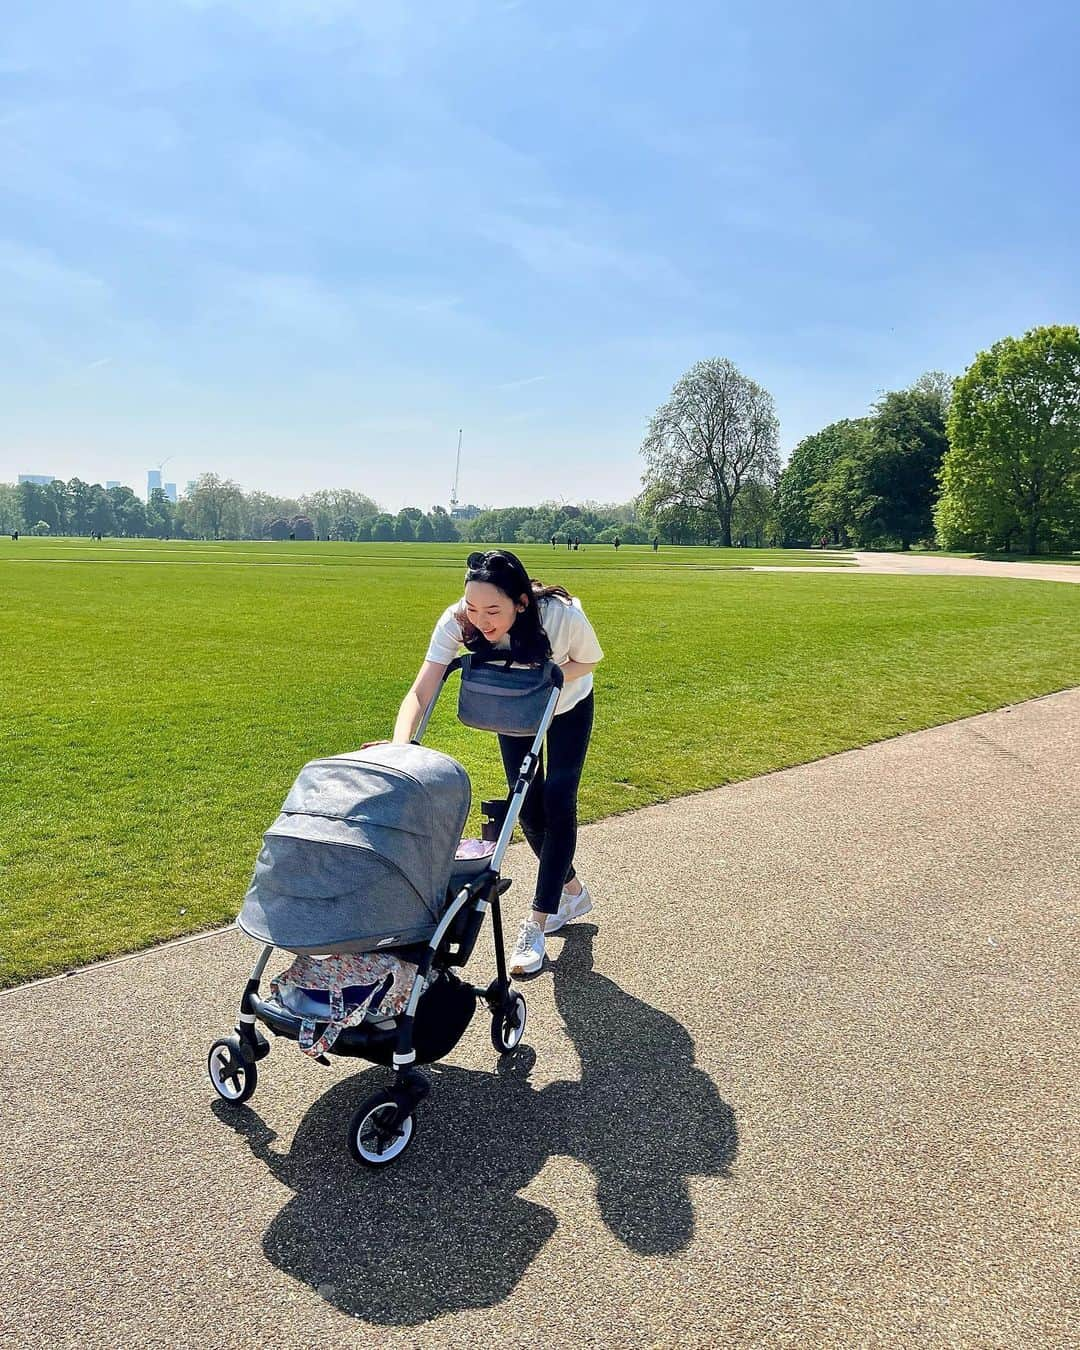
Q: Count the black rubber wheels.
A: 3